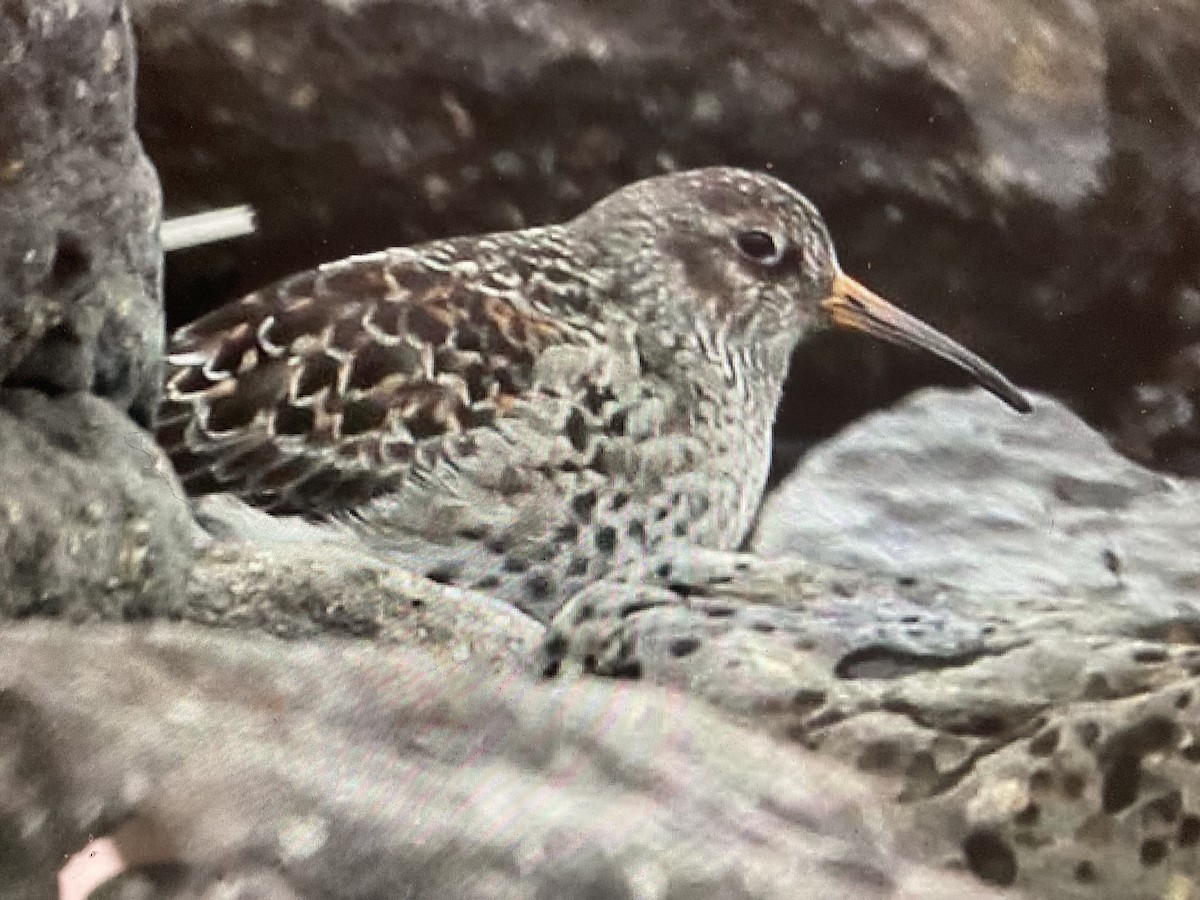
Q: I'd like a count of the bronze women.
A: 0